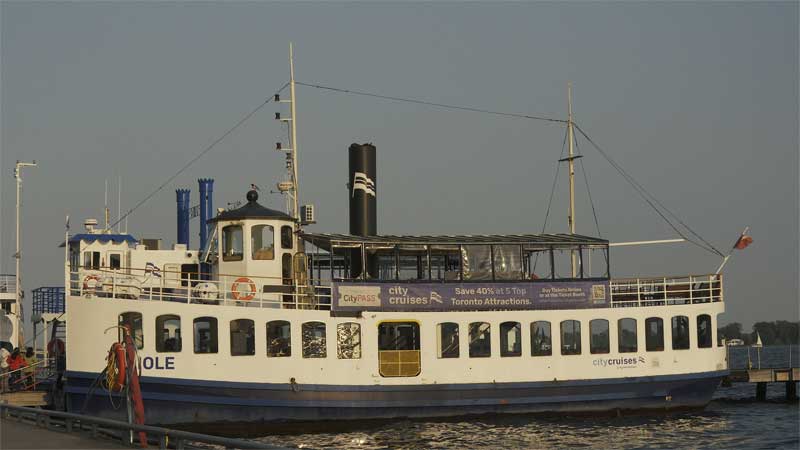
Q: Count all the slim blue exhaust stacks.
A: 2